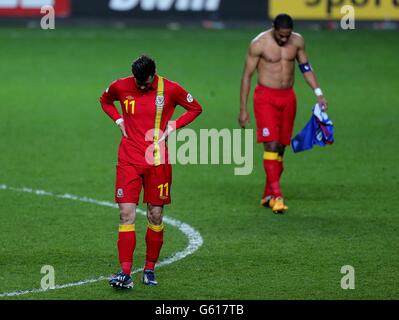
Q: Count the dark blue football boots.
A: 2